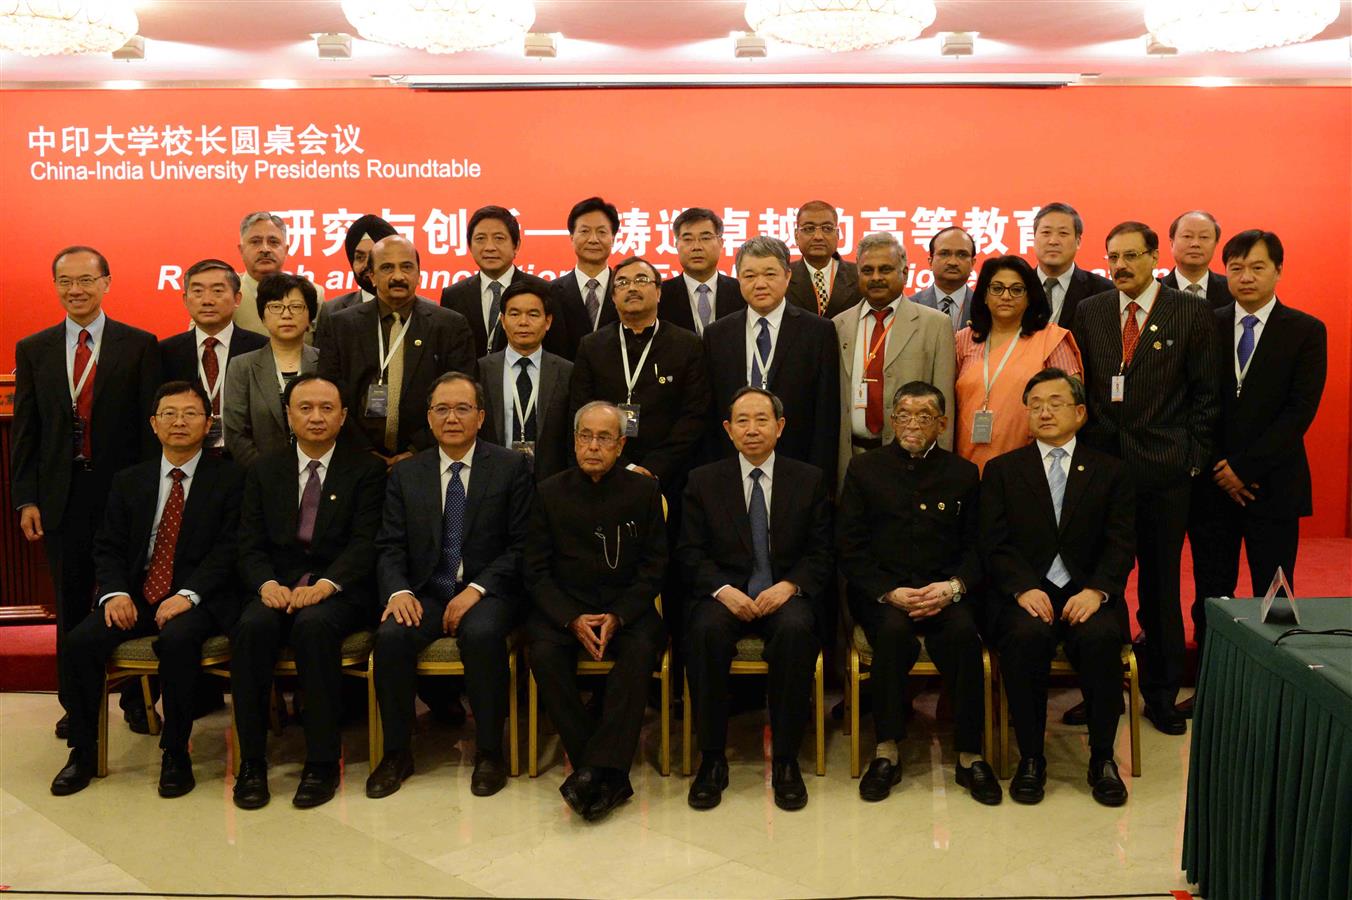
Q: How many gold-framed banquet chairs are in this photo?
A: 7